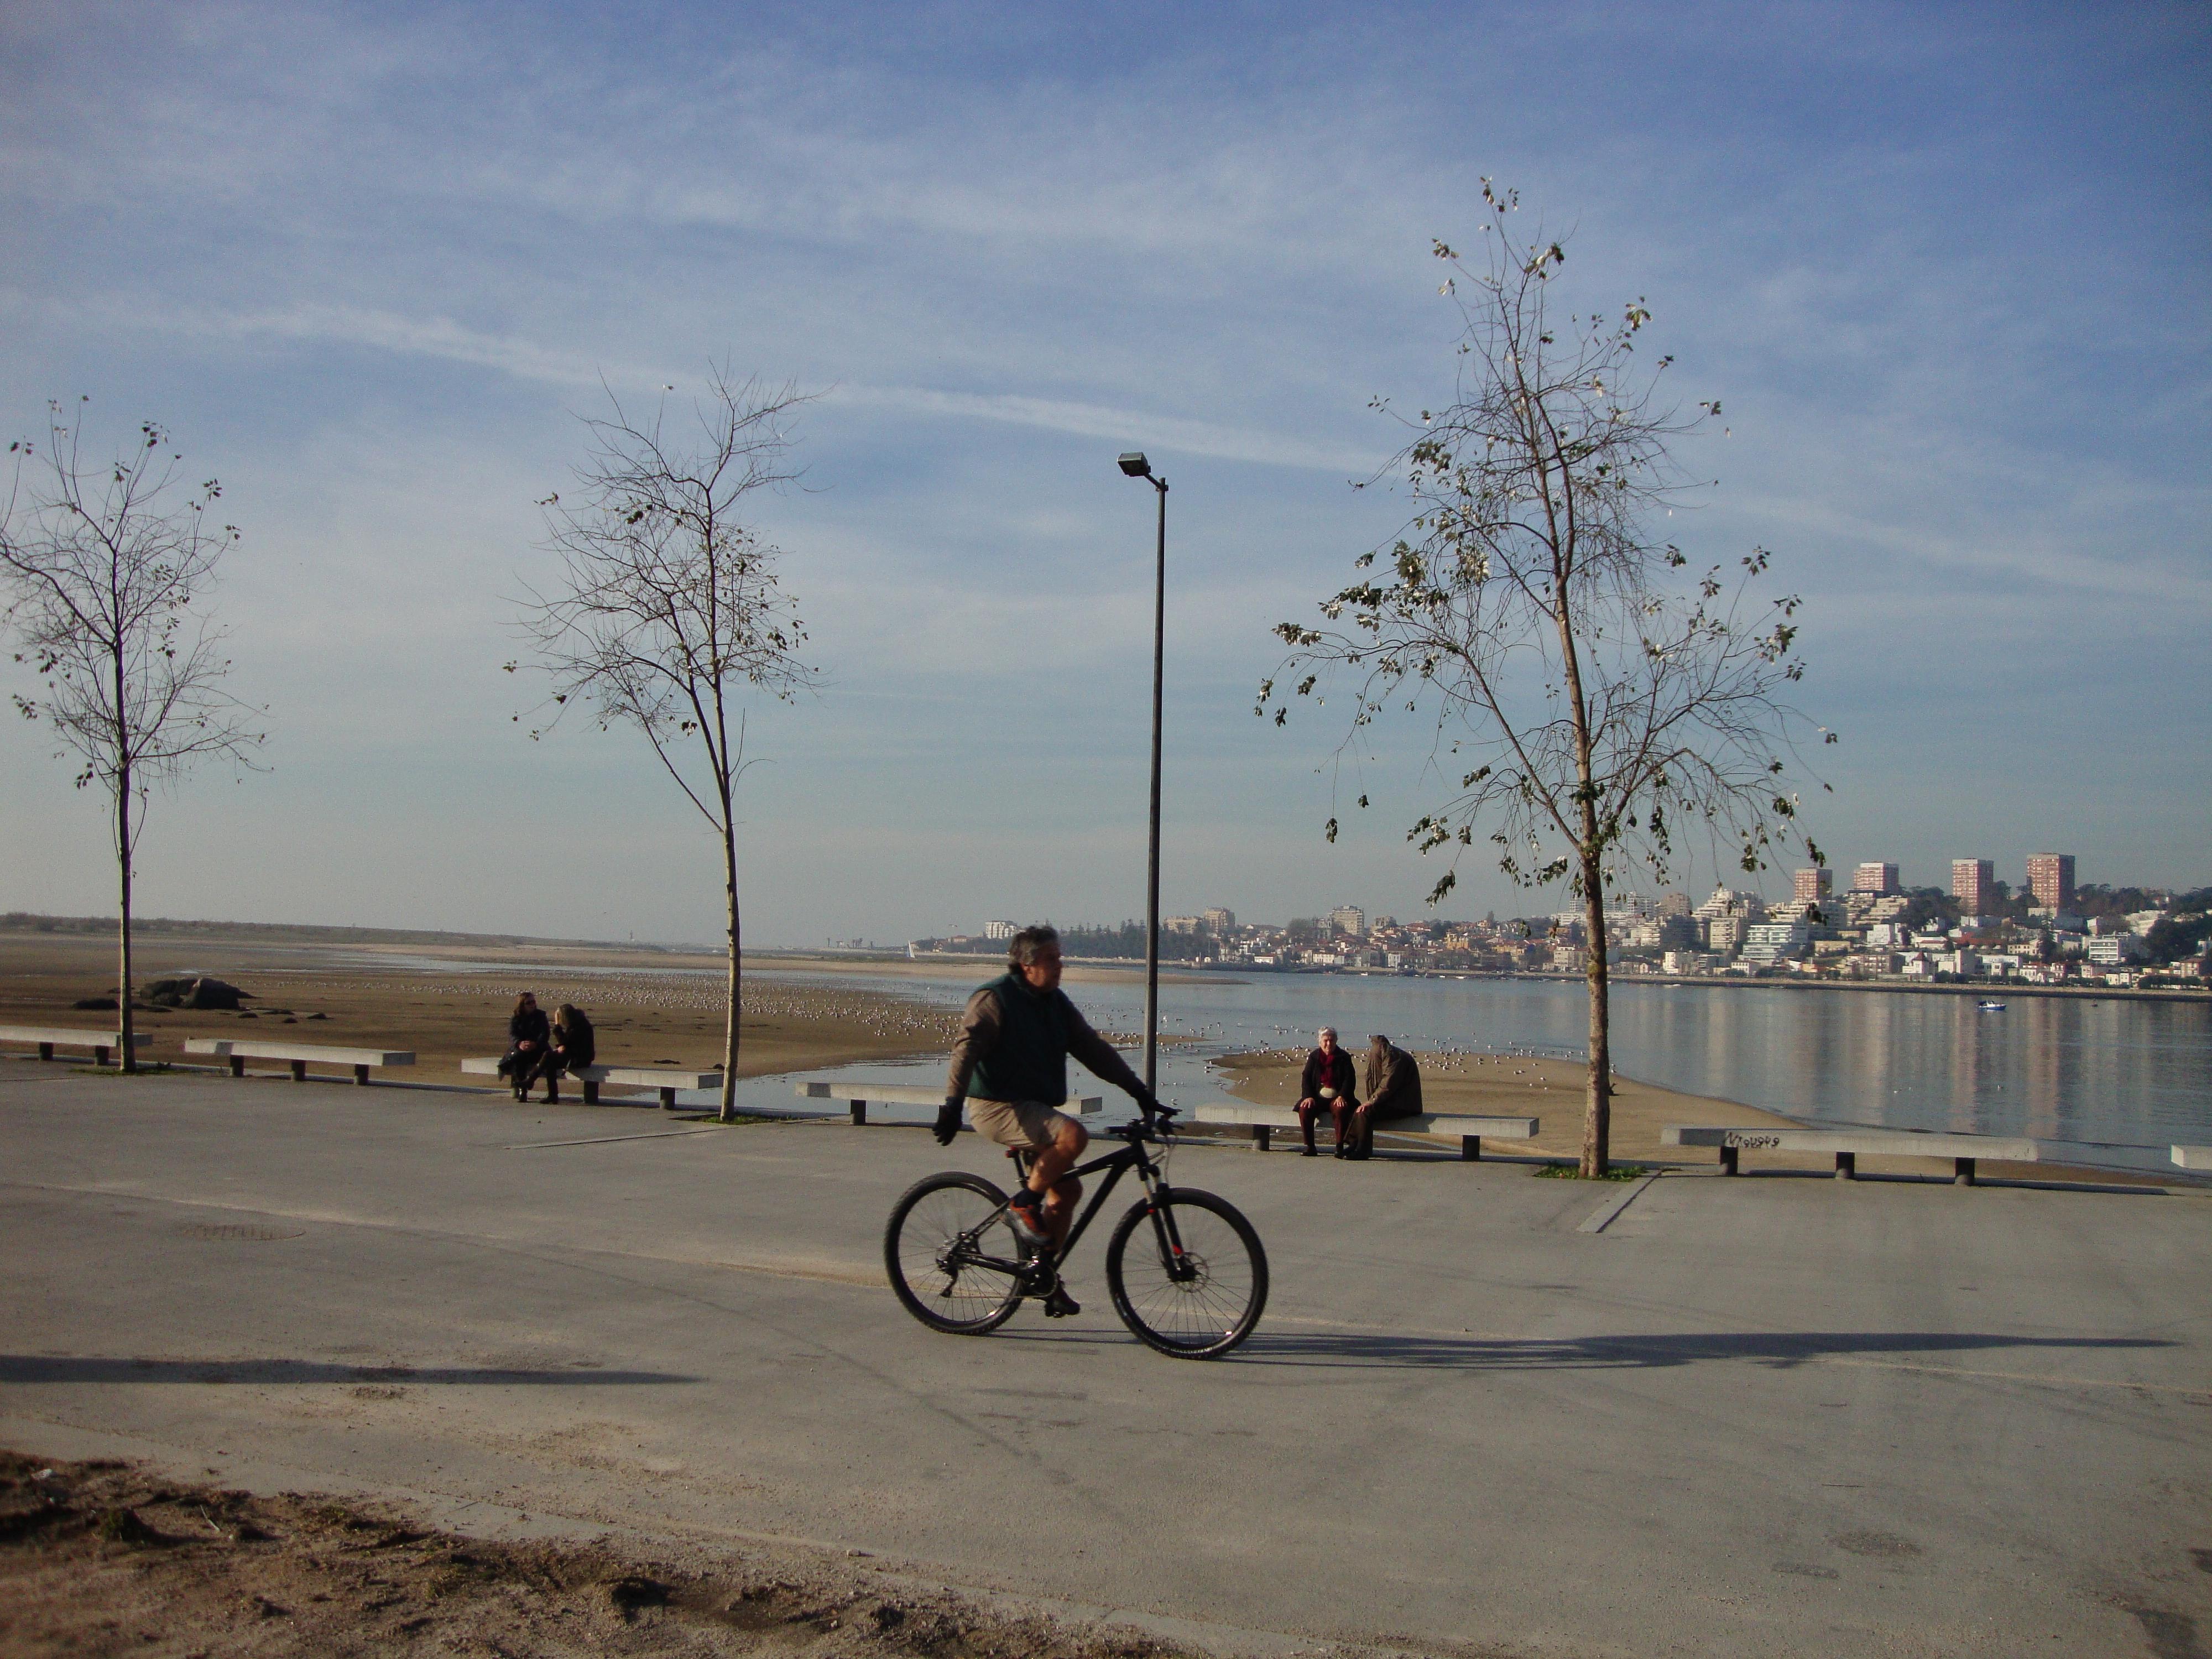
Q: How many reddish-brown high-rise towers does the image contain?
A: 4